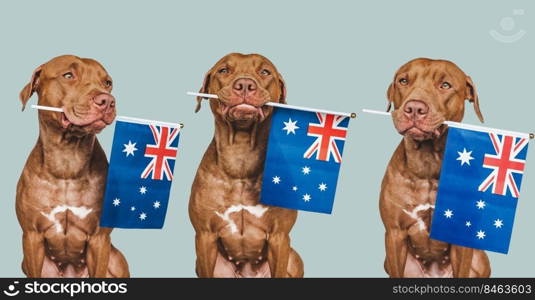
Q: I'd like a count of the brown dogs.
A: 3